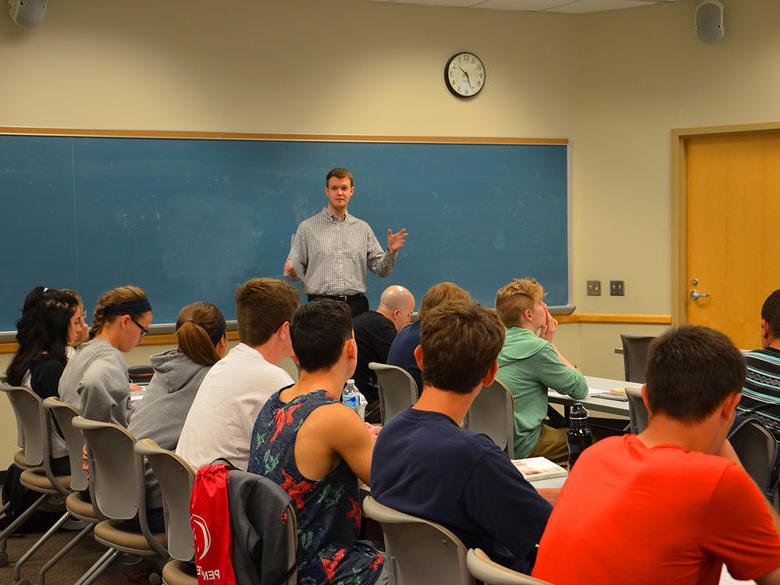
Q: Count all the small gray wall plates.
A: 2